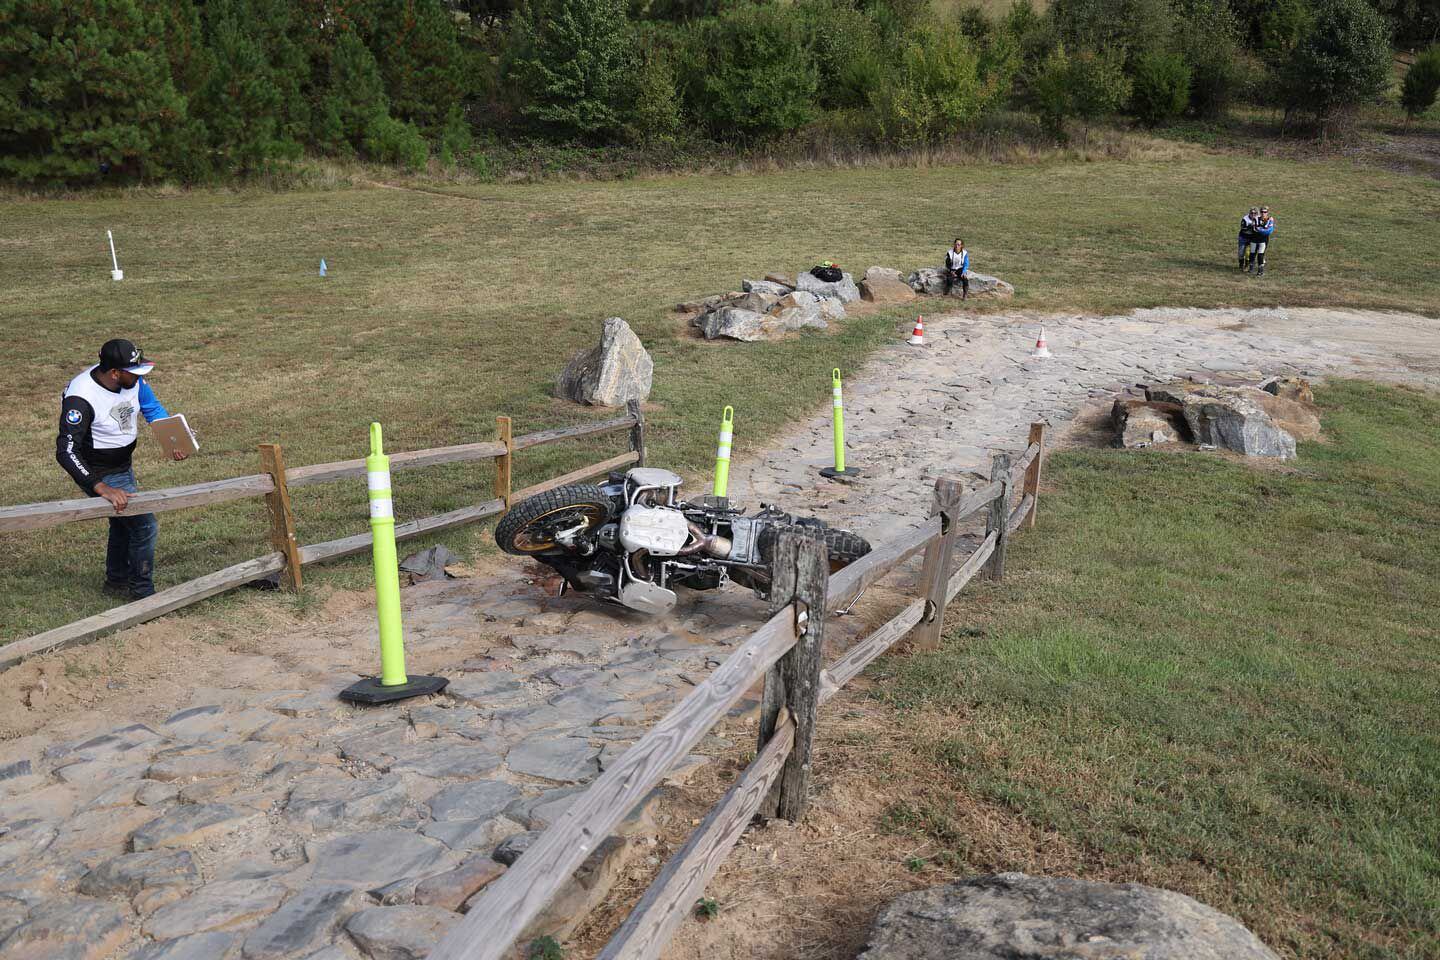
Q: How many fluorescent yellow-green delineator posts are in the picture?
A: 3